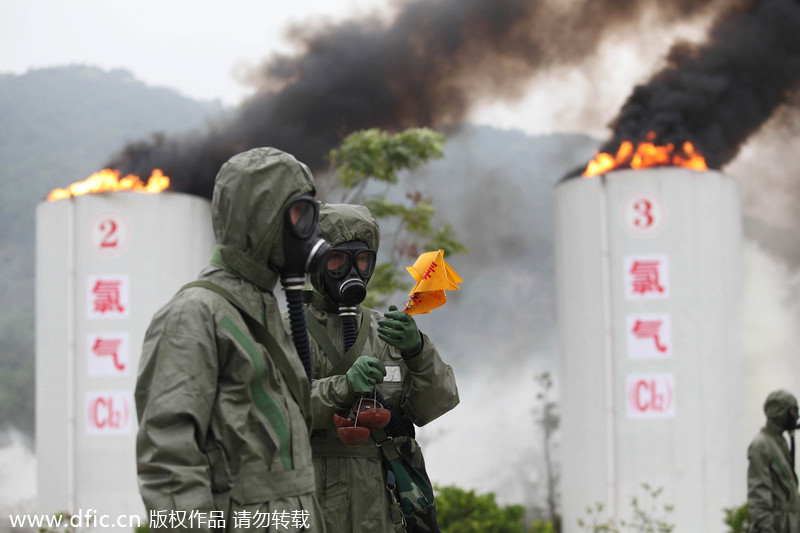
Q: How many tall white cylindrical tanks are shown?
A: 2